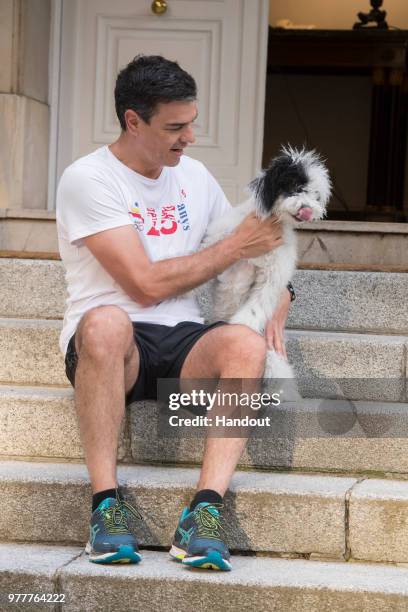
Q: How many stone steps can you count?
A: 5